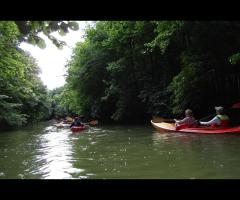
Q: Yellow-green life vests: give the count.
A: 1